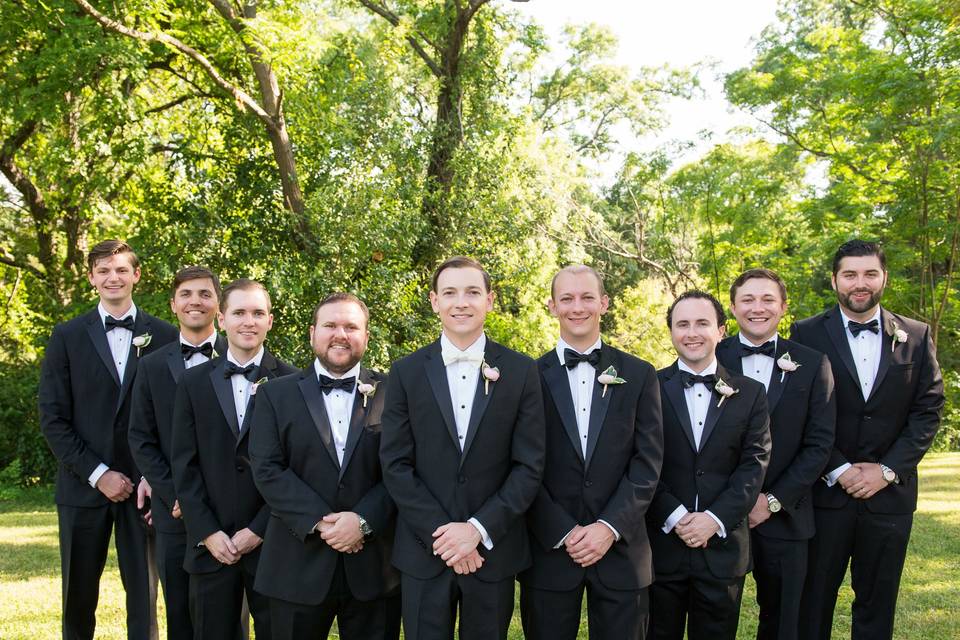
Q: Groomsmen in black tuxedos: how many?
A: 8